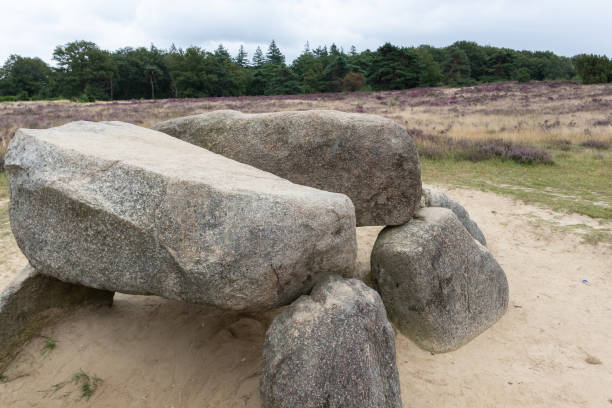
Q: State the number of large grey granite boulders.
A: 6